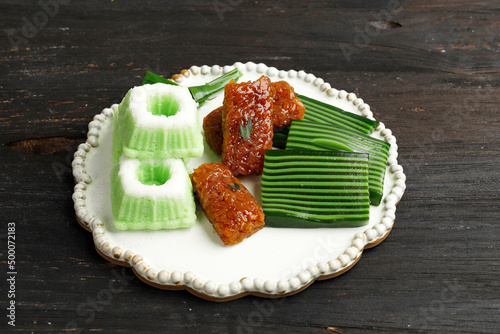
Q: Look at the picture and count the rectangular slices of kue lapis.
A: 3